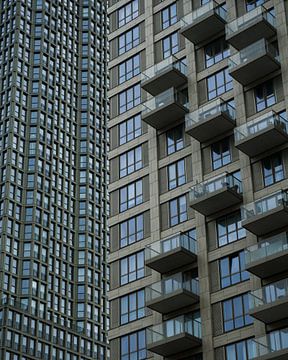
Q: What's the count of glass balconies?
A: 15